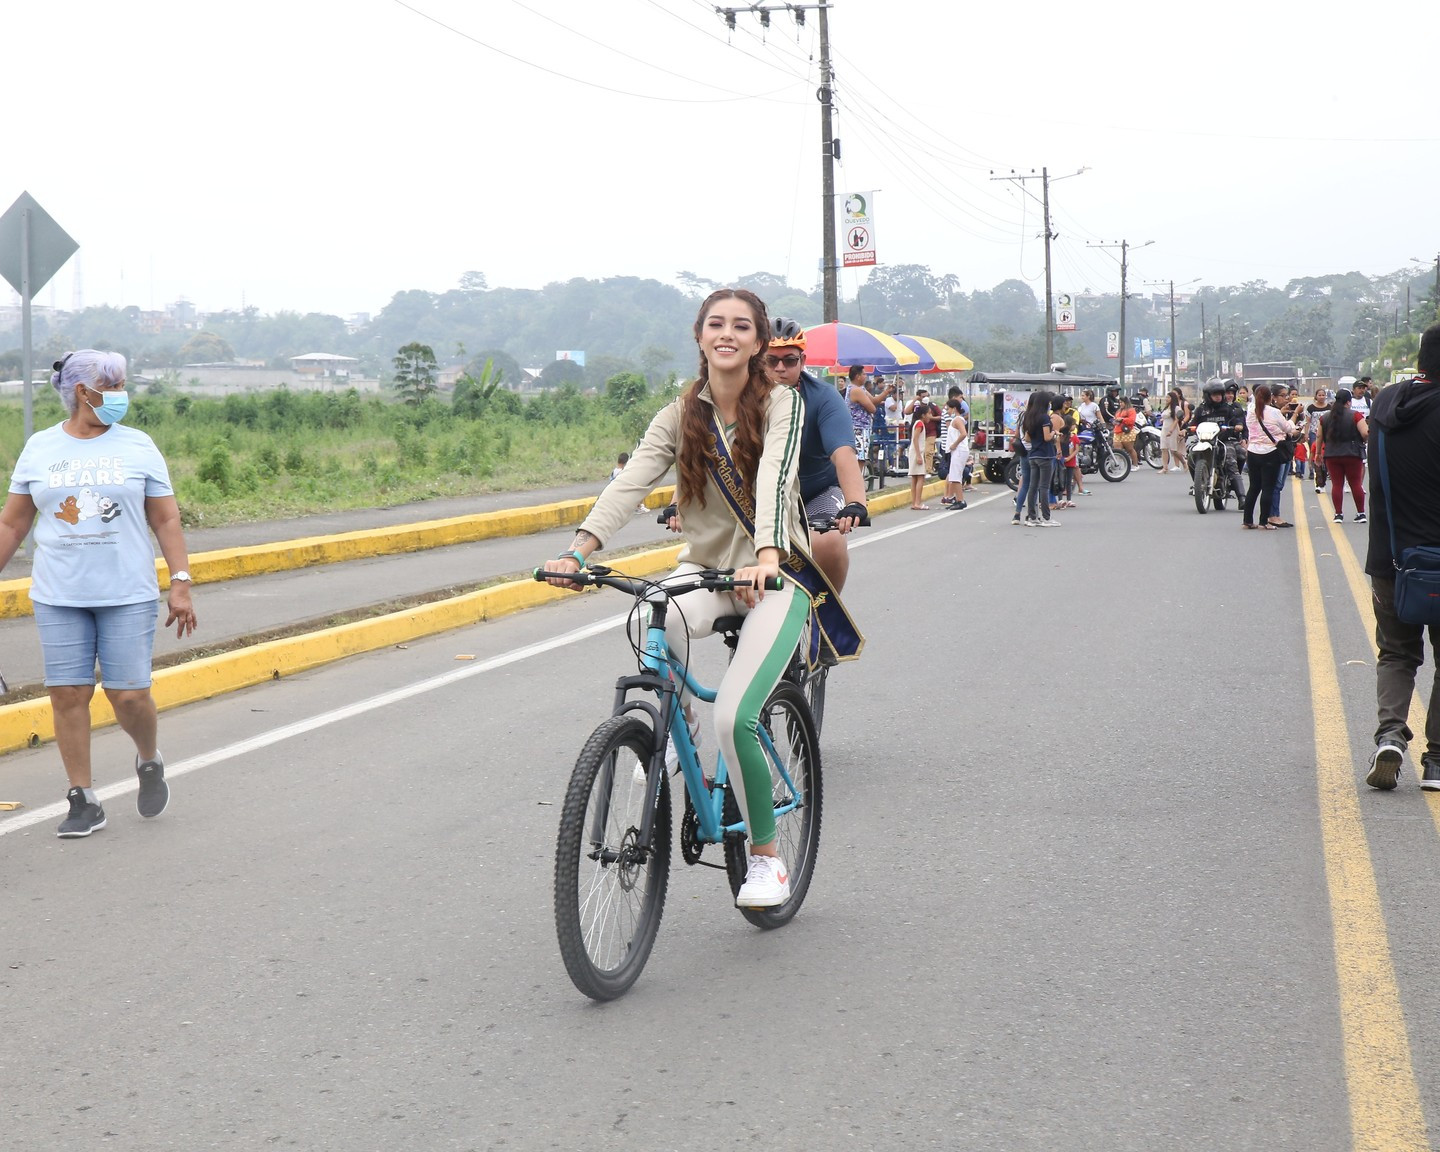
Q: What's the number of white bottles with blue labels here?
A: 0